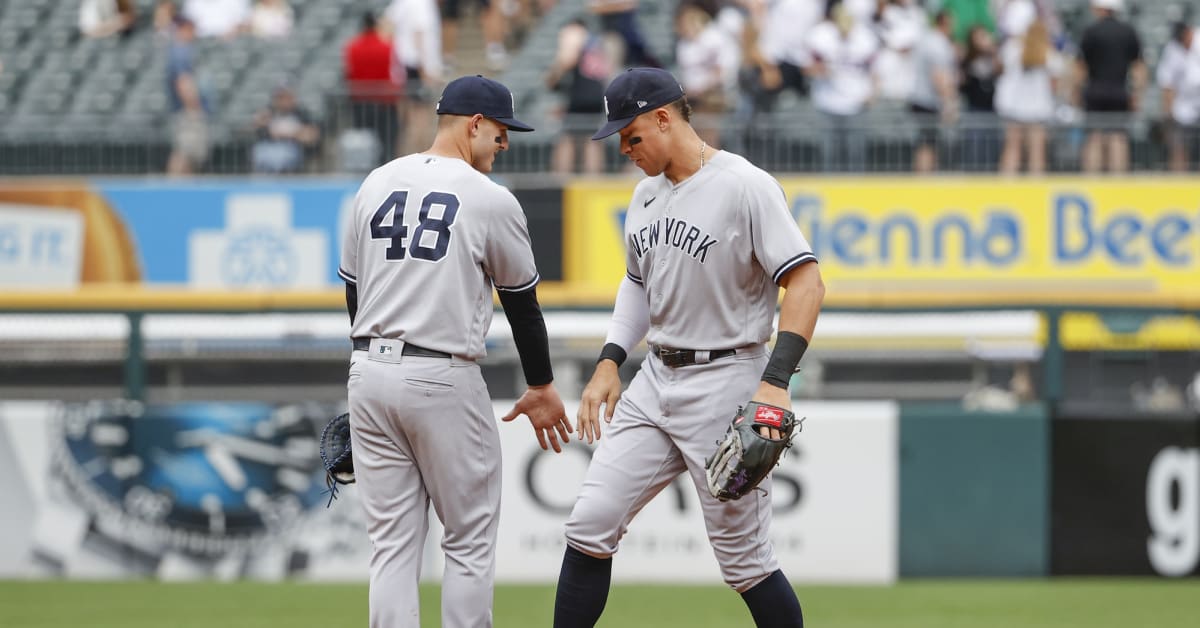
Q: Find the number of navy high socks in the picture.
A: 2